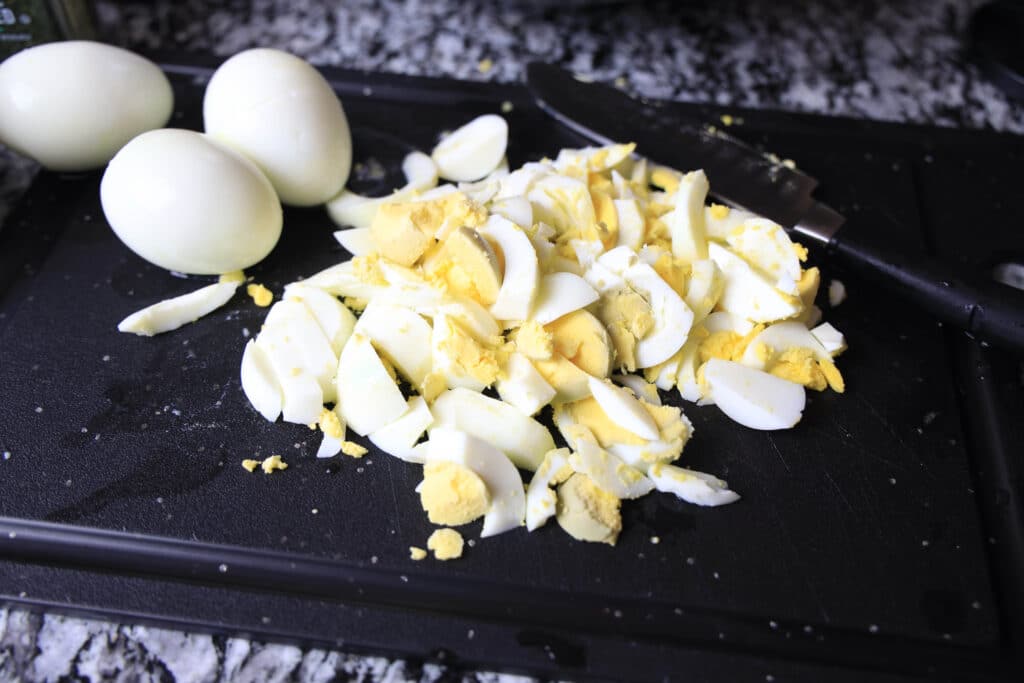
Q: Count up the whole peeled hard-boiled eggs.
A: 3